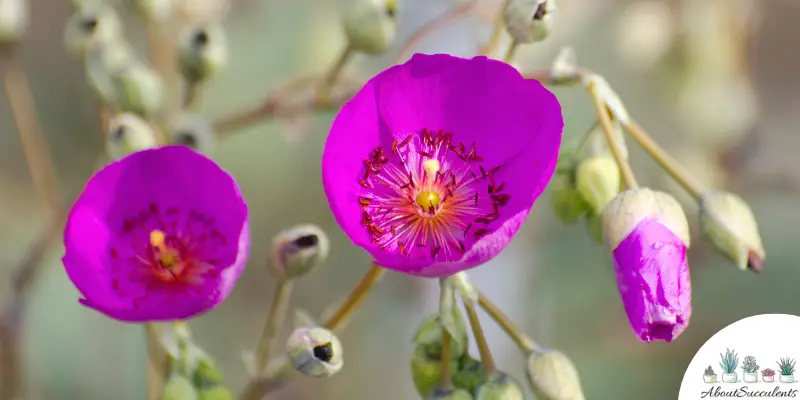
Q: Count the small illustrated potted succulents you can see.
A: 5